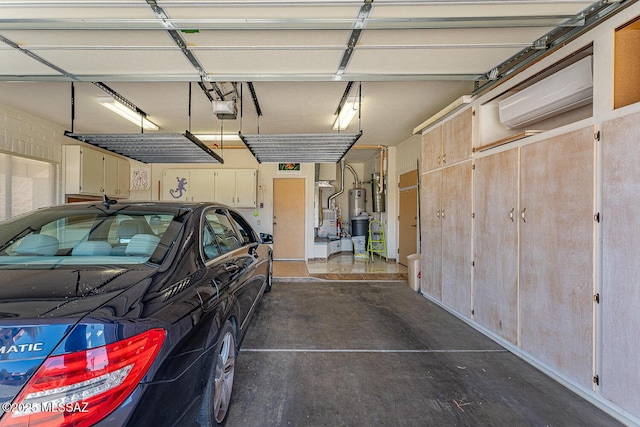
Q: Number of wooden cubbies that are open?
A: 2